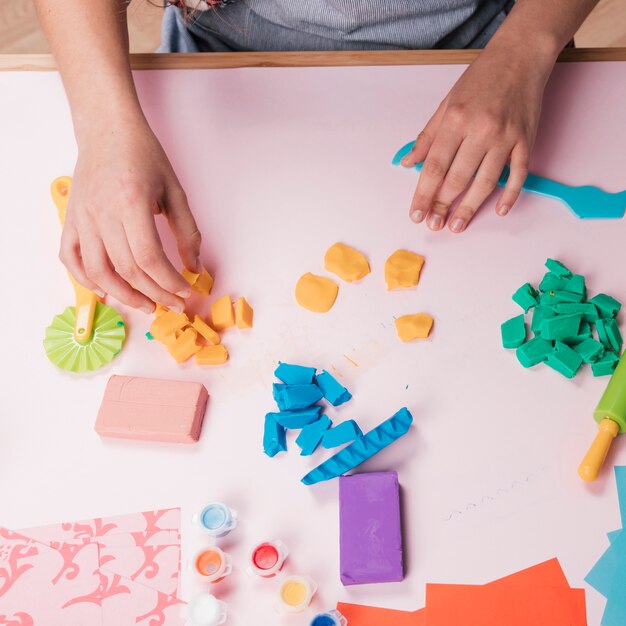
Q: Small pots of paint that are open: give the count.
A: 6